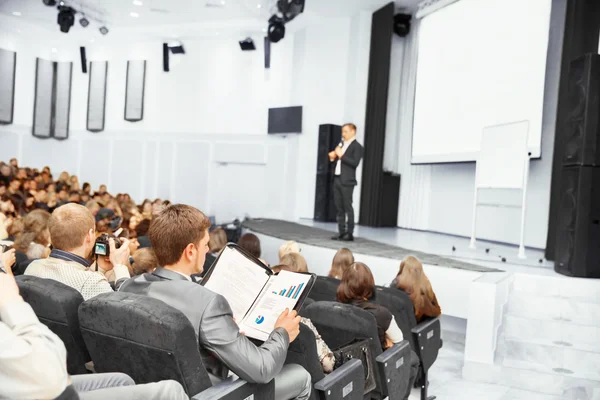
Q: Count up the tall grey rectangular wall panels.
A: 5